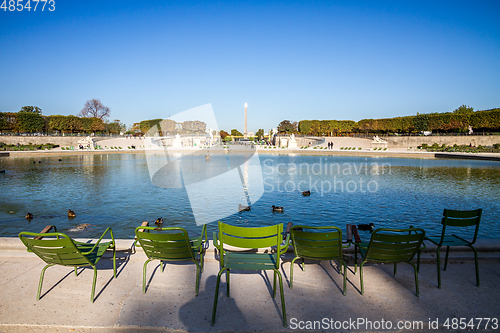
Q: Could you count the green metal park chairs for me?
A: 6